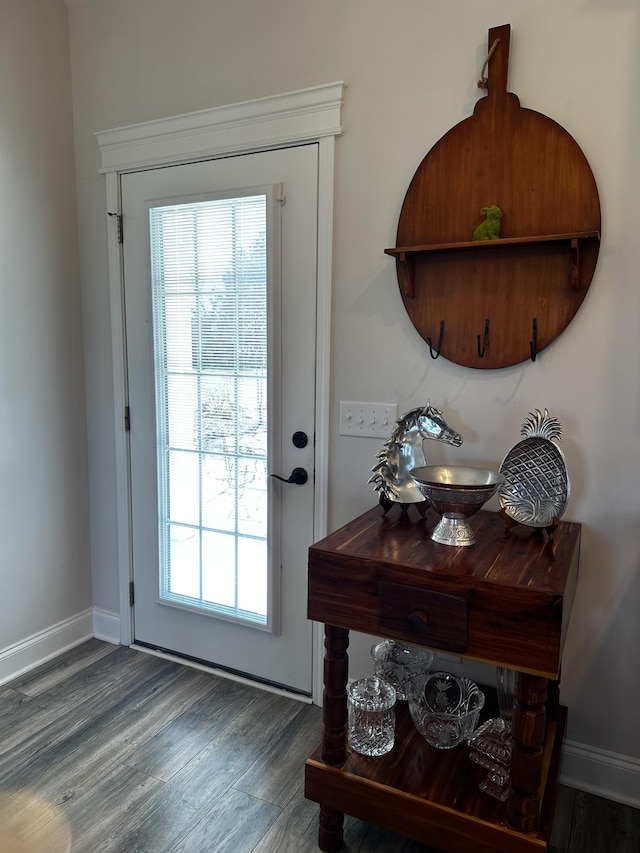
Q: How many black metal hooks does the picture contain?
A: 3